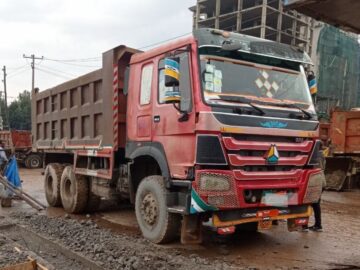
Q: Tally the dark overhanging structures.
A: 1